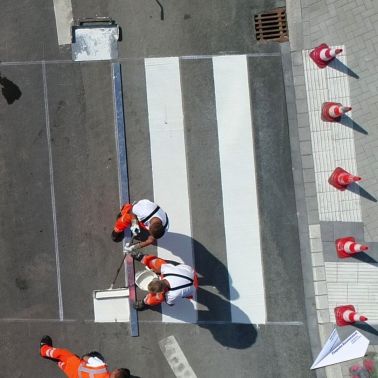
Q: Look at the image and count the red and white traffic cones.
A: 5